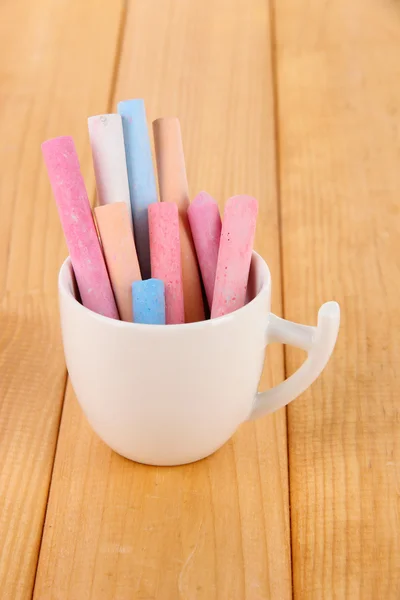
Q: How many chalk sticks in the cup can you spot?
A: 9